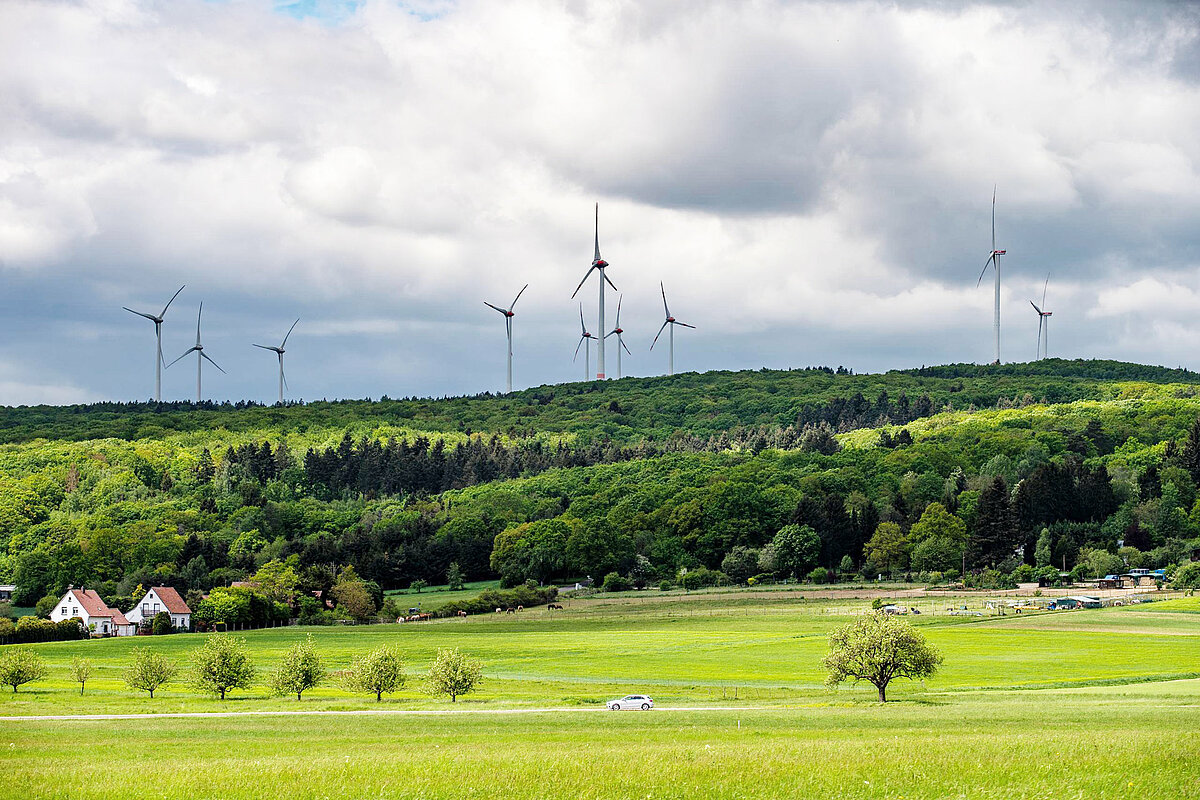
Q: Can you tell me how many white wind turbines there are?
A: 10